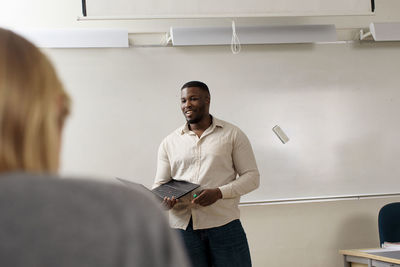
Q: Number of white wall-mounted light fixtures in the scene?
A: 3